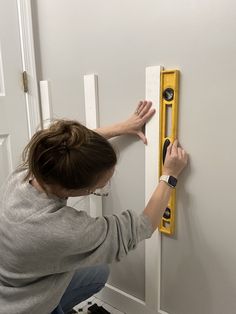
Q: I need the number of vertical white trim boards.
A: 3